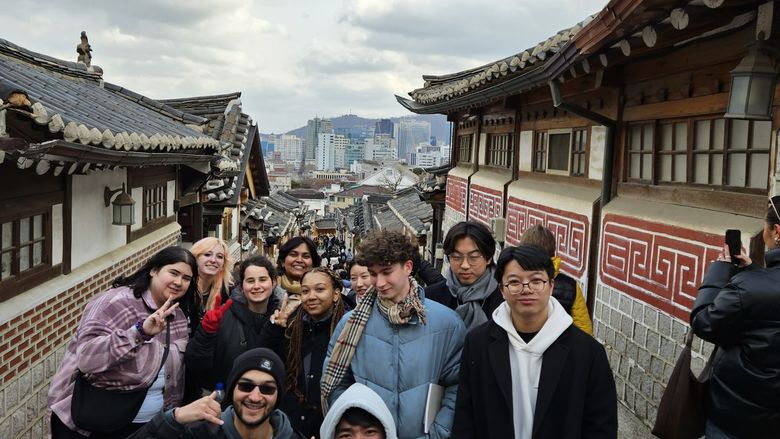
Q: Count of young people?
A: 11